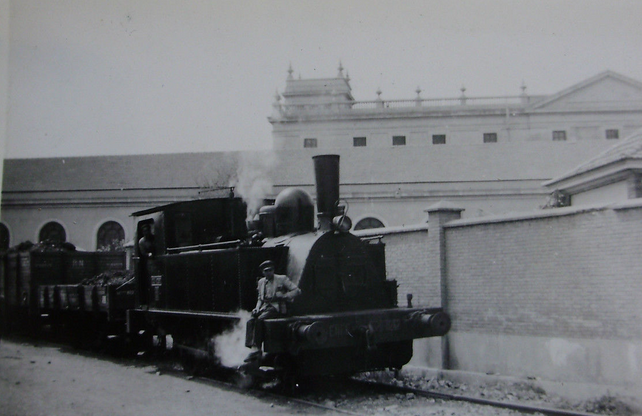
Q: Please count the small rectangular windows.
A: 7